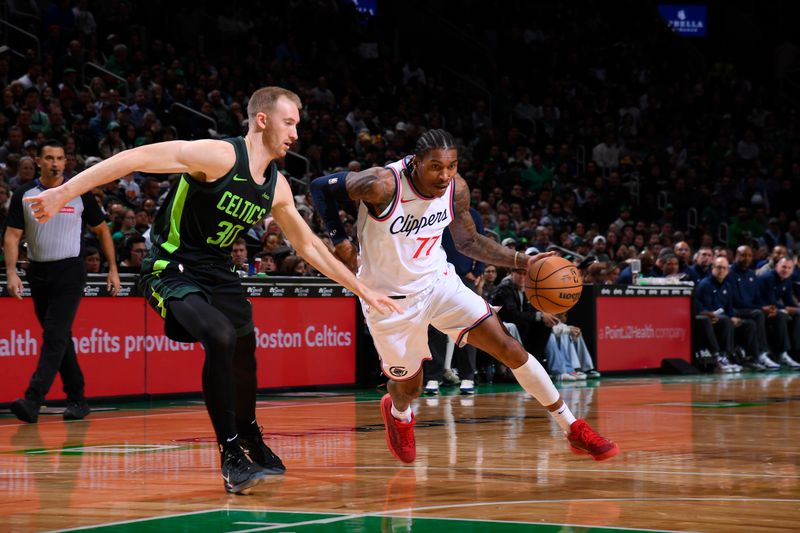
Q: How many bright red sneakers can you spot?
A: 2